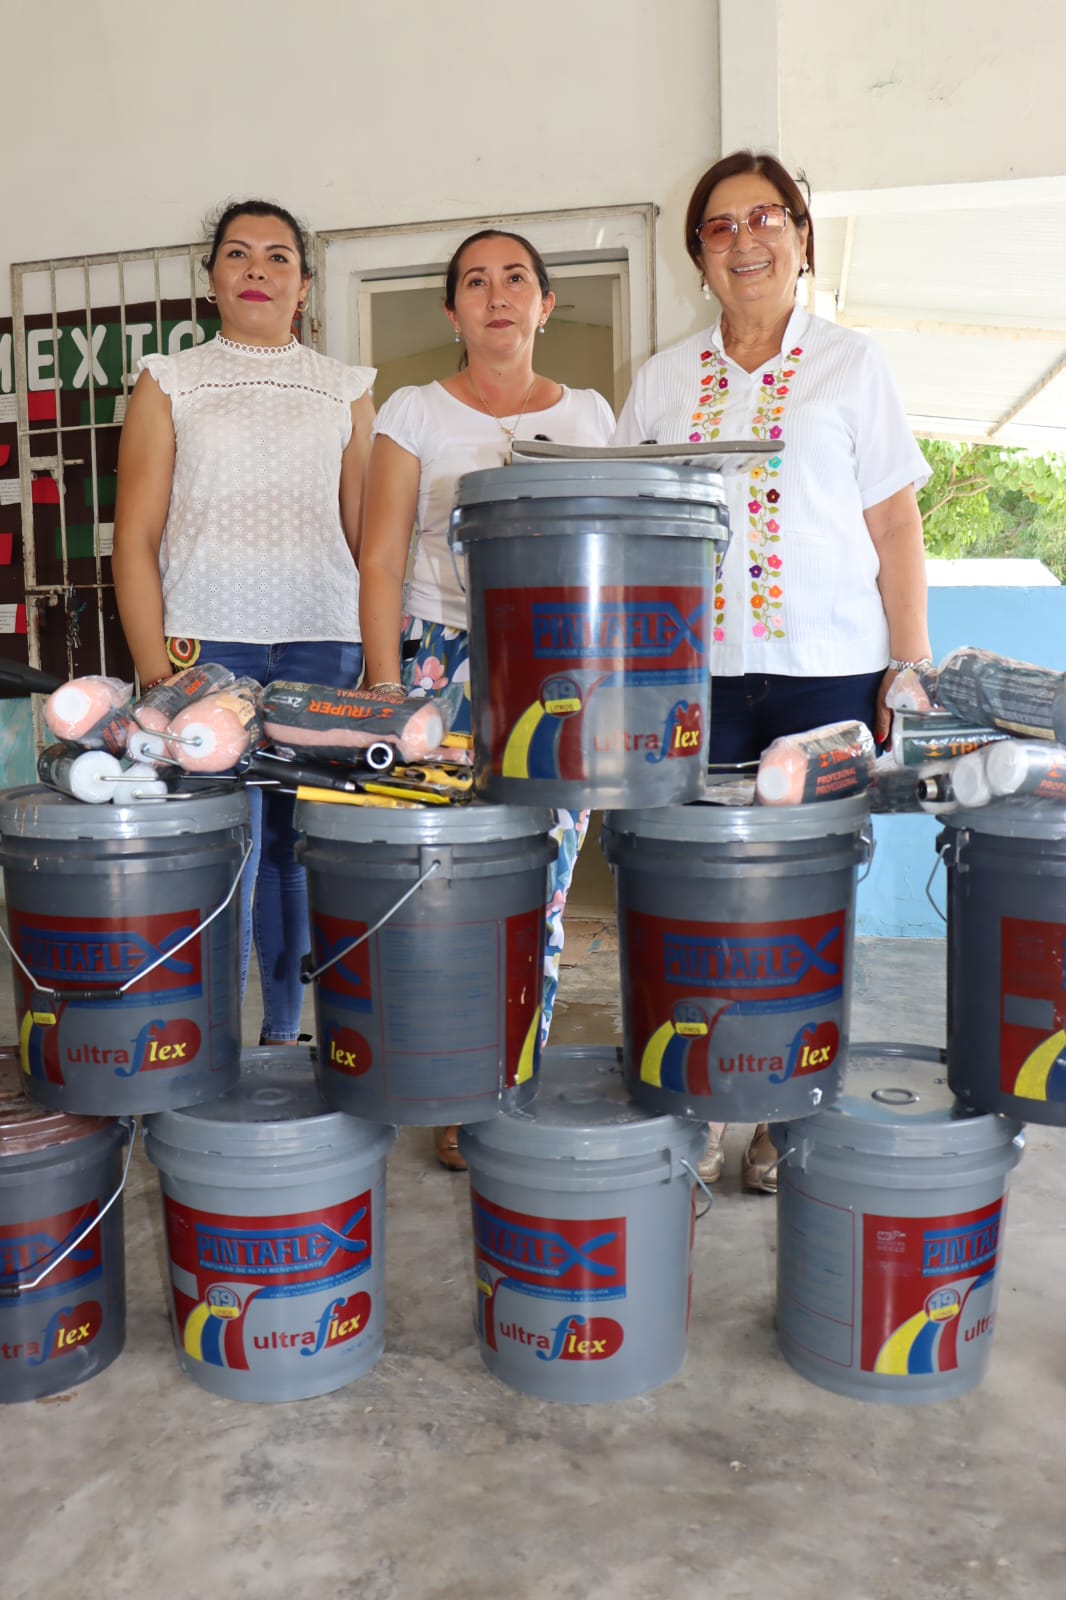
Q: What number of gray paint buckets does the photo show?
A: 9